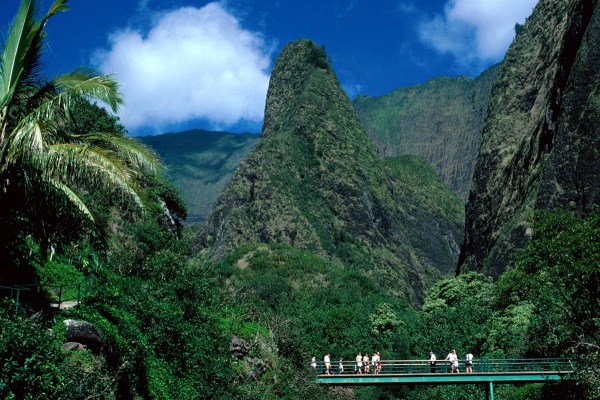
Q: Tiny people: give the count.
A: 11